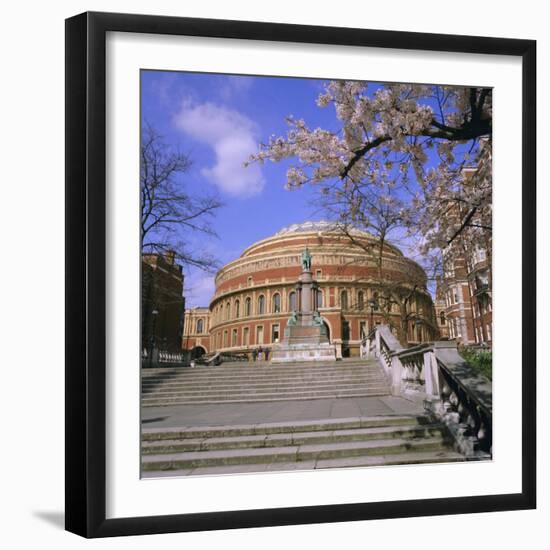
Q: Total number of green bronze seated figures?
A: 2